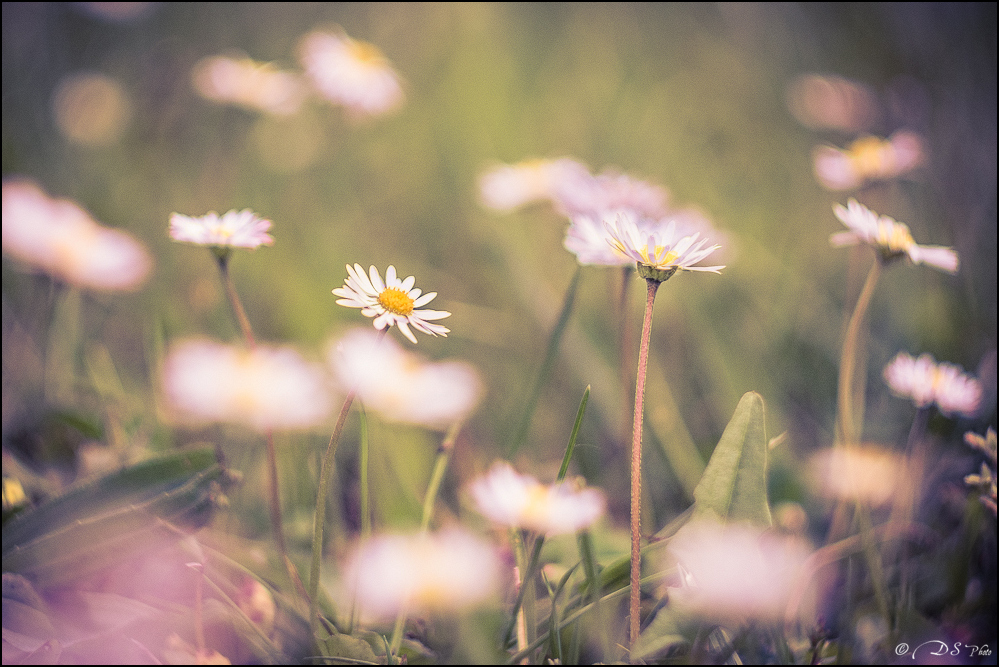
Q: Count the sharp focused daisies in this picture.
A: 2